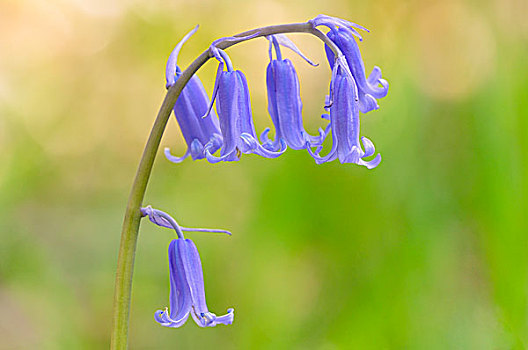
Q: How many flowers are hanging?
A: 6